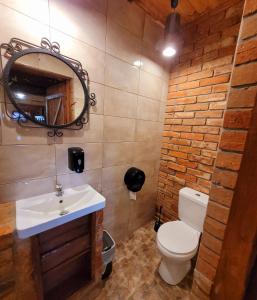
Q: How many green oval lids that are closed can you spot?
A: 0